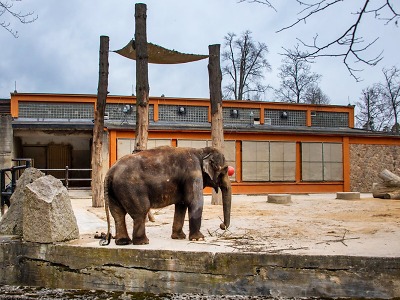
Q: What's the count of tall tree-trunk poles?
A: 3